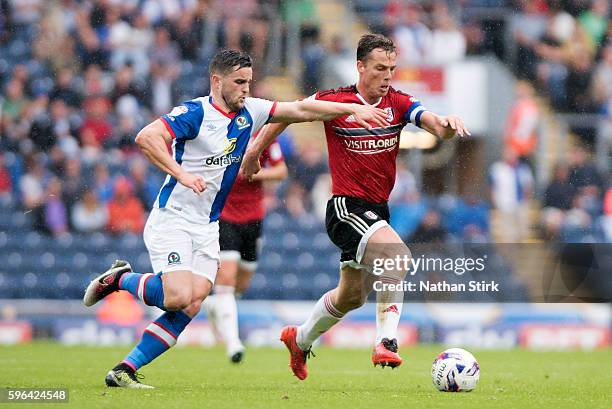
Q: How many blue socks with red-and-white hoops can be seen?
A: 2